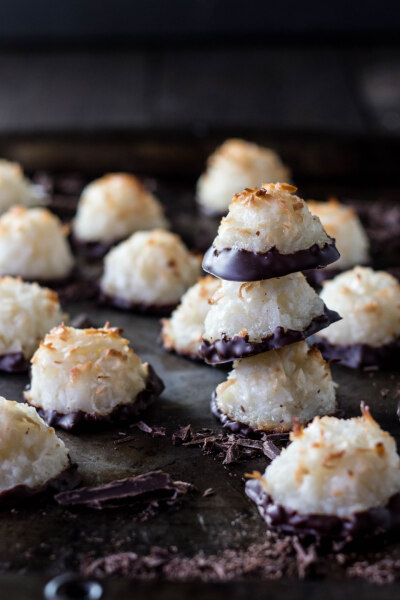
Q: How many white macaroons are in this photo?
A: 15